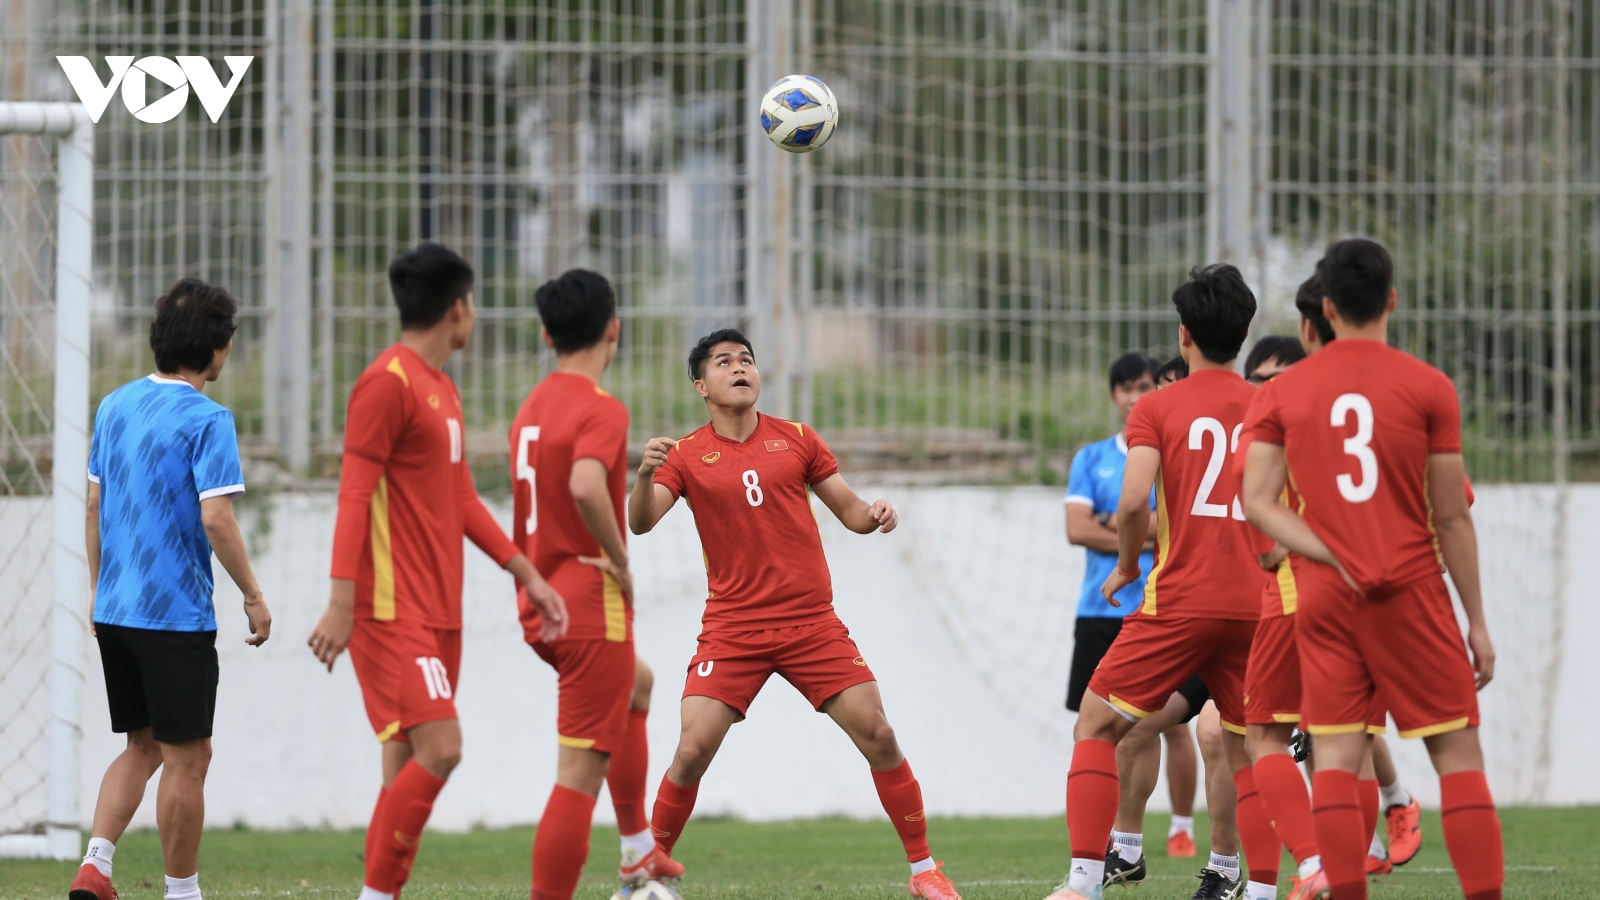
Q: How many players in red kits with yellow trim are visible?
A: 6